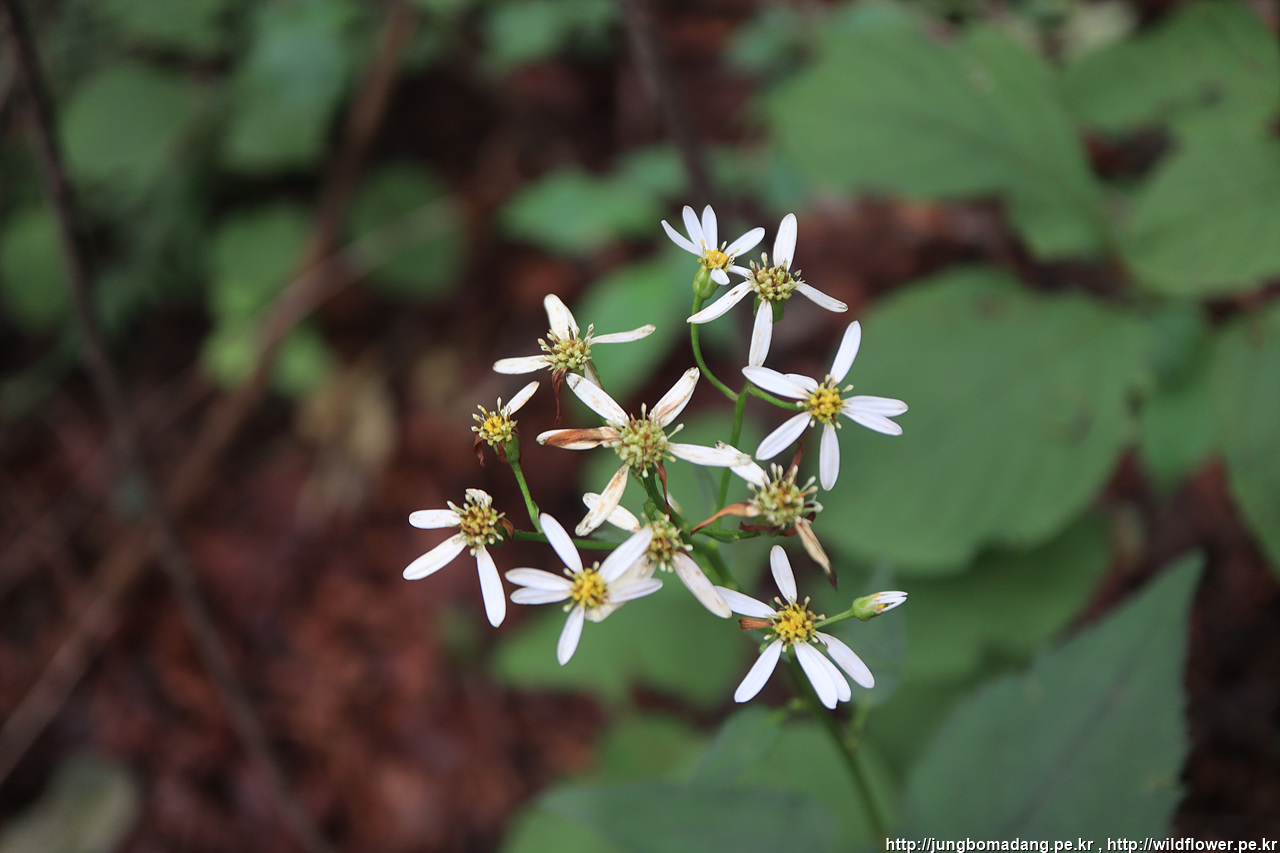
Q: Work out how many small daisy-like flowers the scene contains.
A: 11